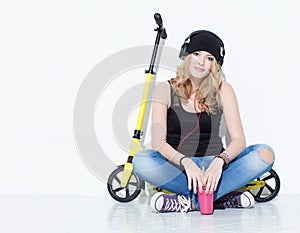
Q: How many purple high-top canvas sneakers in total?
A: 2